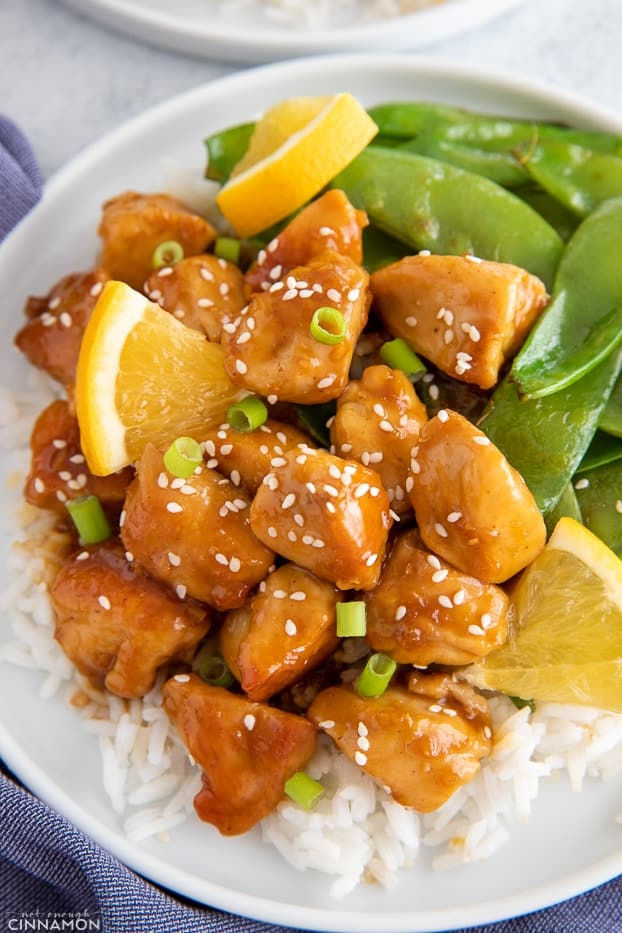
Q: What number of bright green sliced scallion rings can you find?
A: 11